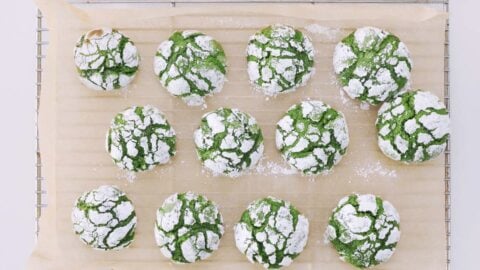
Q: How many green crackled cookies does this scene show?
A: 12